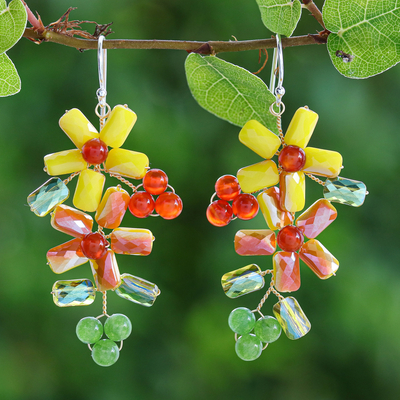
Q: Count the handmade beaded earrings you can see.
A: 2